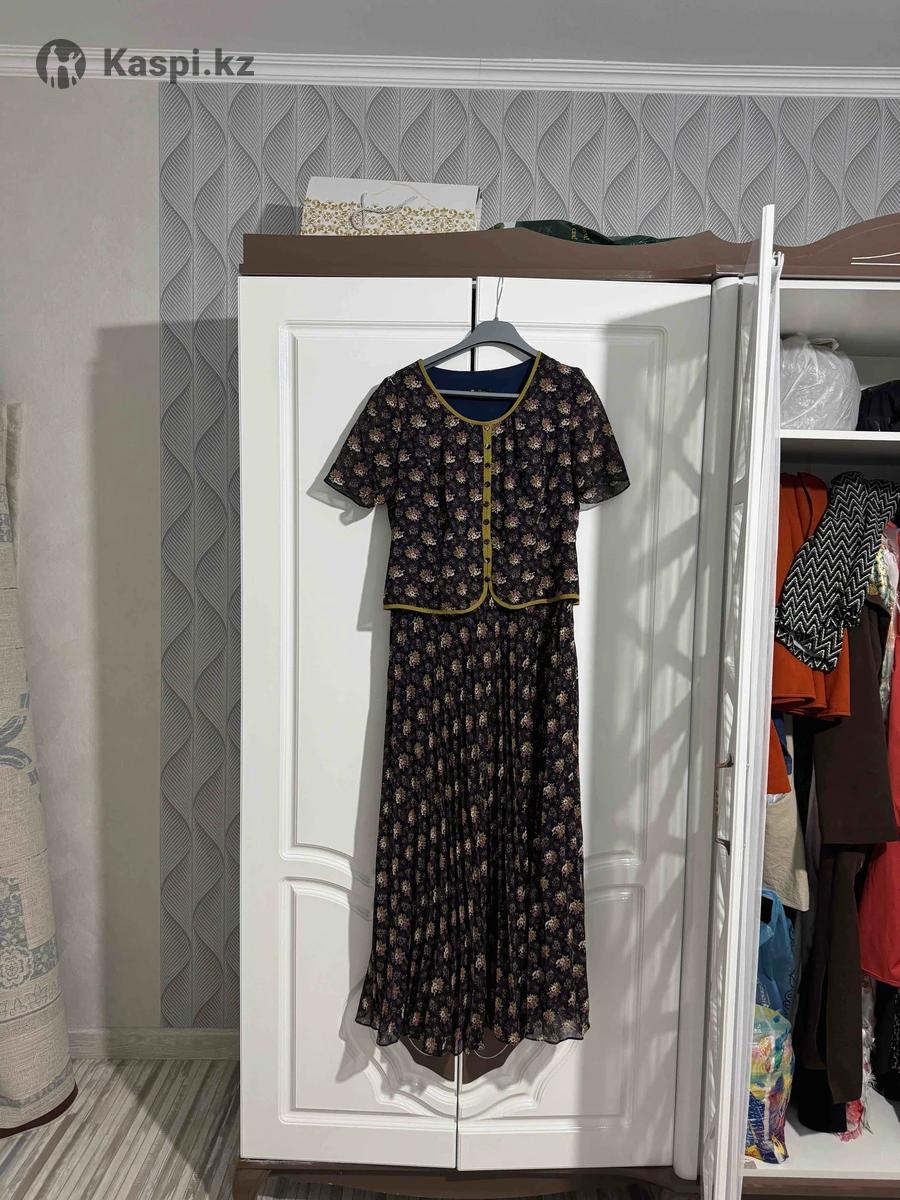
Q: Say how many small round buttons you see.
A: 9